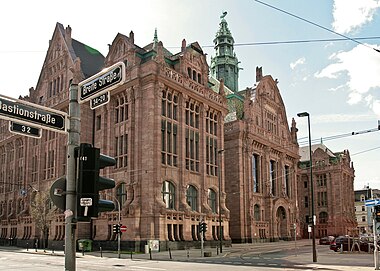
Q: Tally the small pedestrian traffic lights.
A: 2